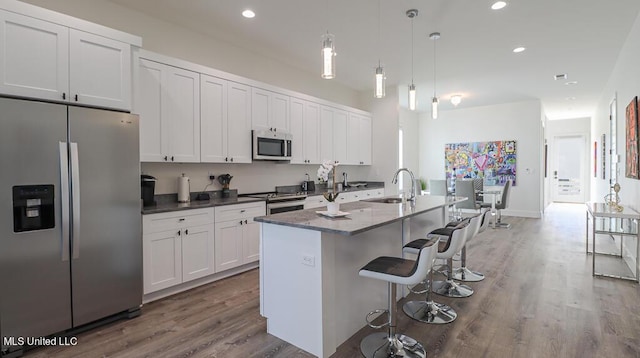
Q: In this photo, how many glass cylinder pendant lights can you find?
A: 4